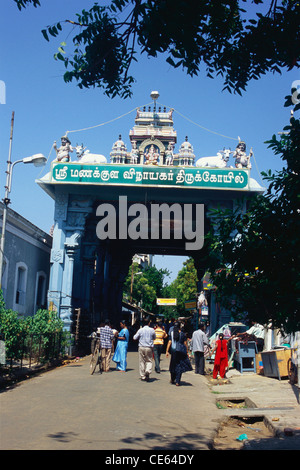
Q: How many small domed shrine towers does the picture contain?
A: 2